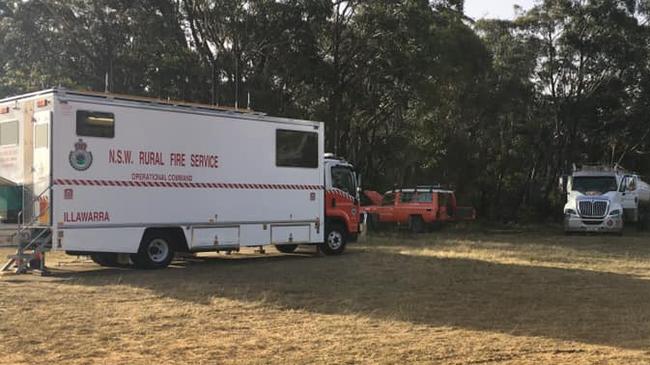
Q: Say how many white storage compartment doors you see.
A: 2